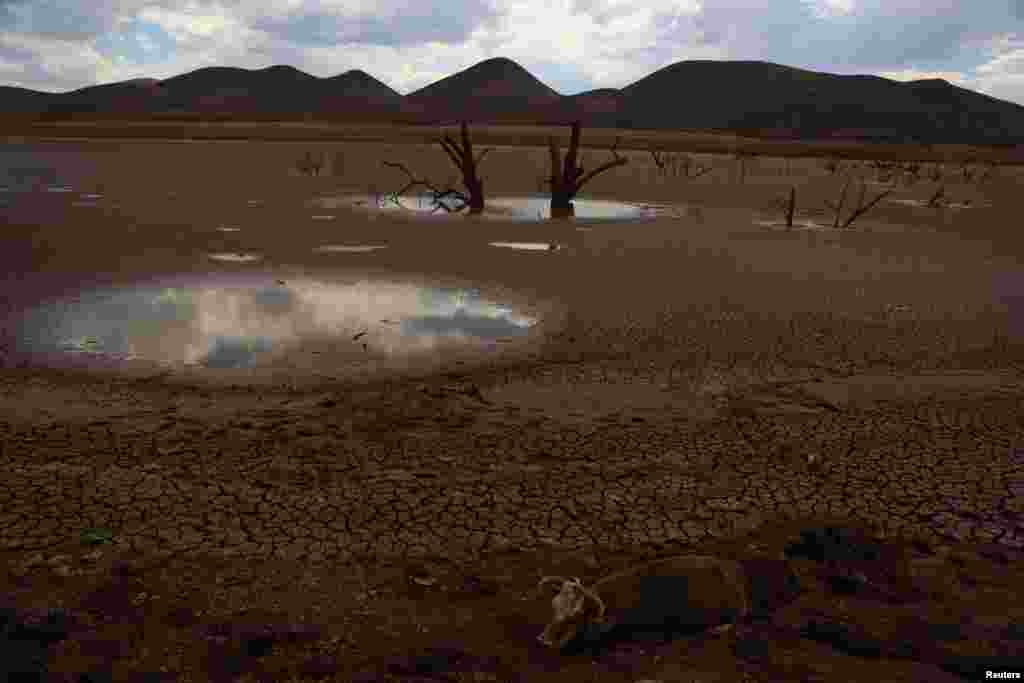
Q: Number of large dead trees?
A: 2